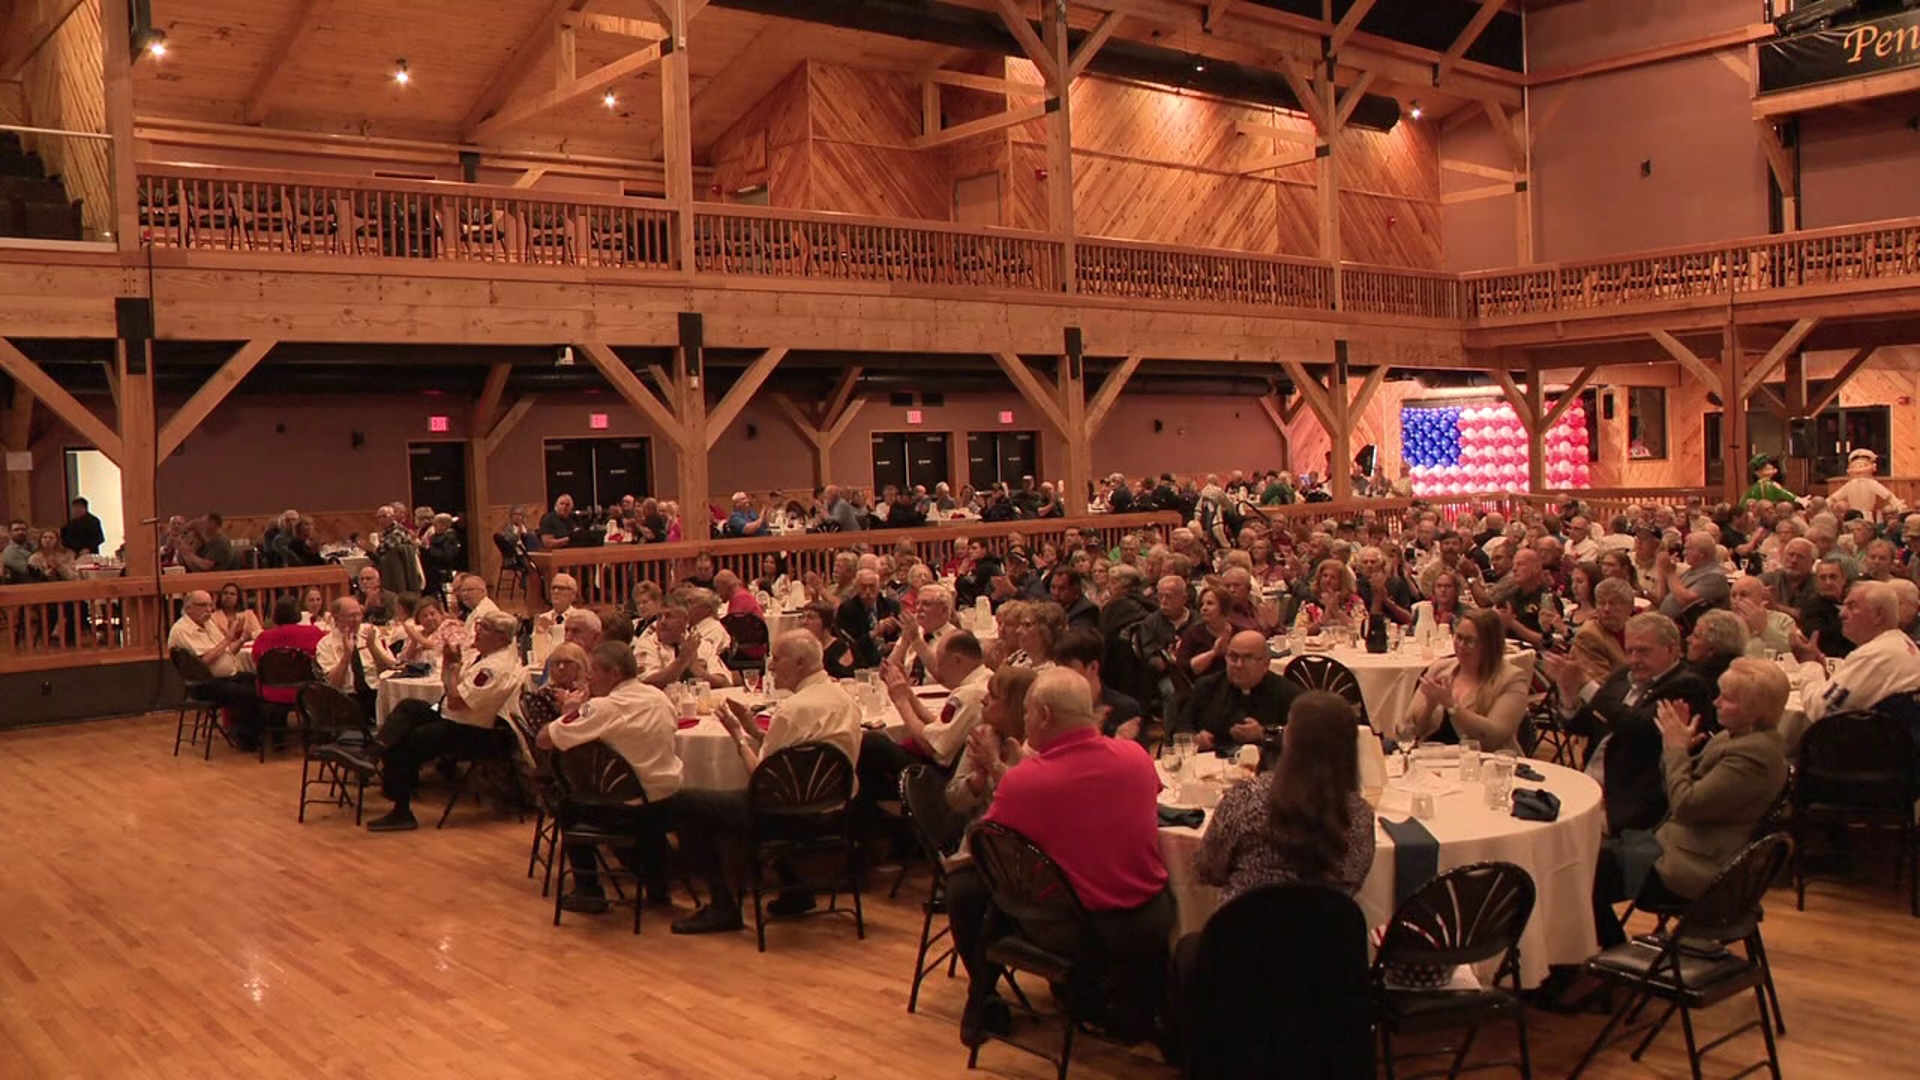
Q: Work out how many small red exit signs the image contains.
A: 4